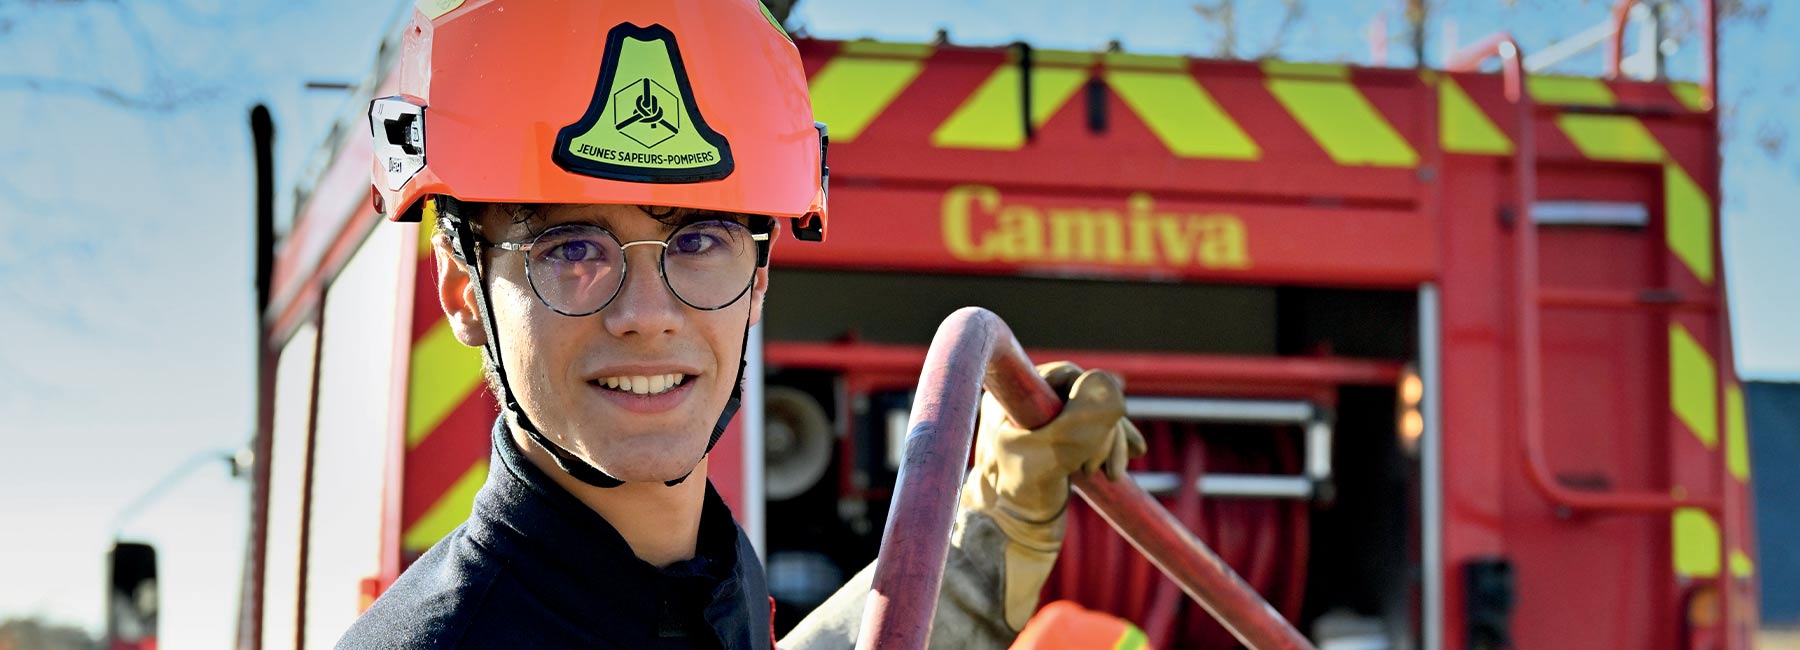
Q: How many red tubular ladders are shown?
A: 1